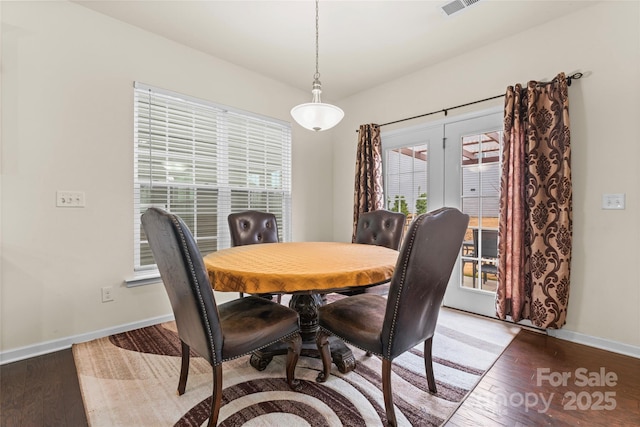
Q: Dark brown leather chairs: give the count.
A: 4